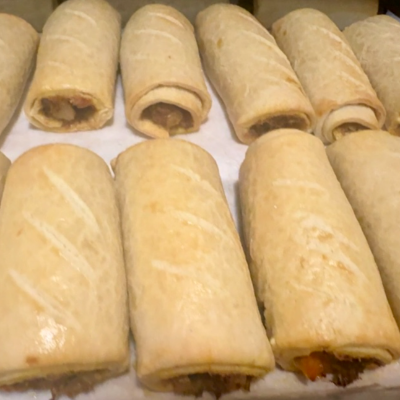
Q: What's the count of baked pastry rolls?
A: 11